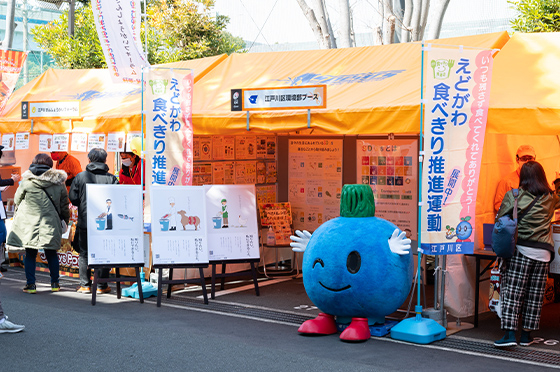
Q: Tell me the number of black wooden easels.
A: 3